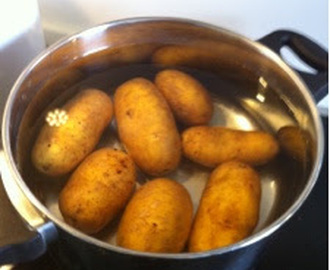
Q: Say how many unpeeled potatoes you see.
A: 7